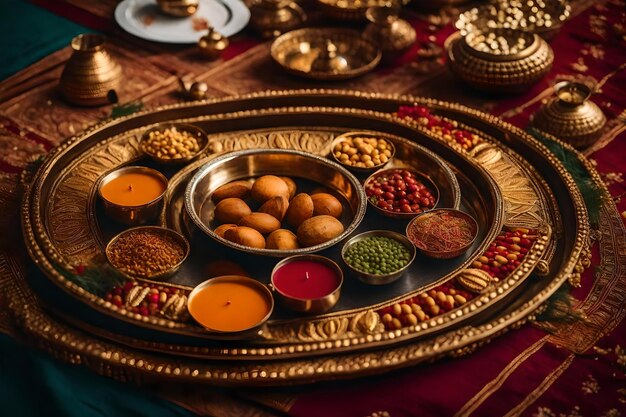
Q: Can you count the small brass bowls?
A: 9